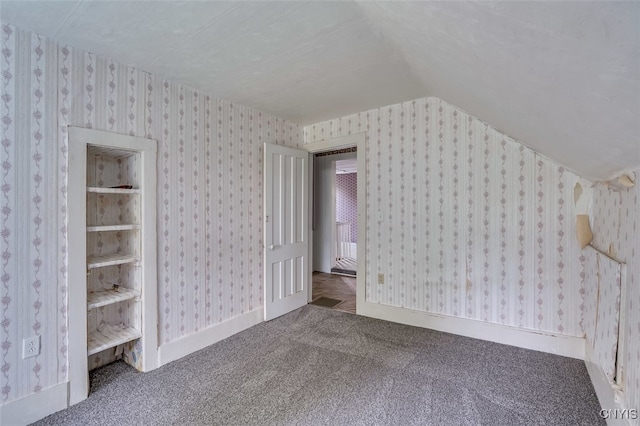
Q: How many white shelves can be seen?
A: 5